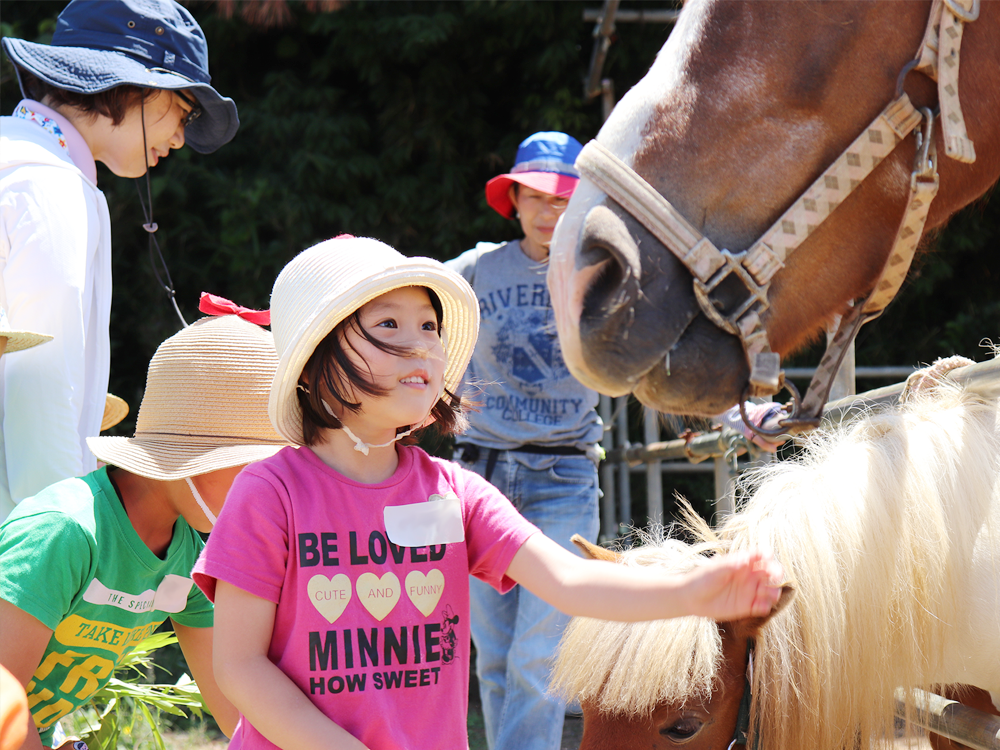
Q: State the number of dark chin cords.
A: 1